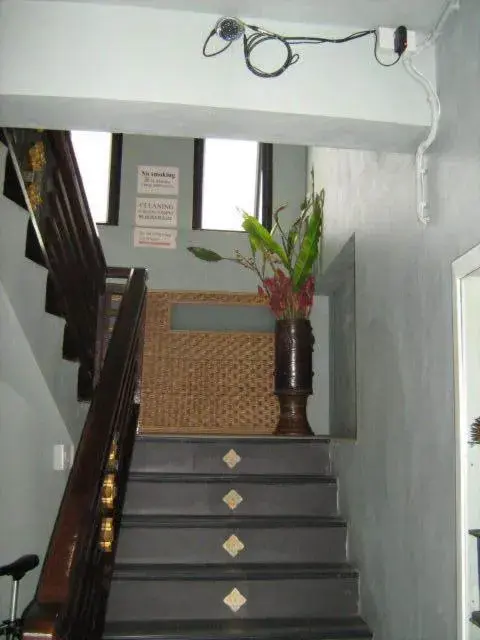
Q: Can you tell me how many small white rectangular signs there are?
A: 3